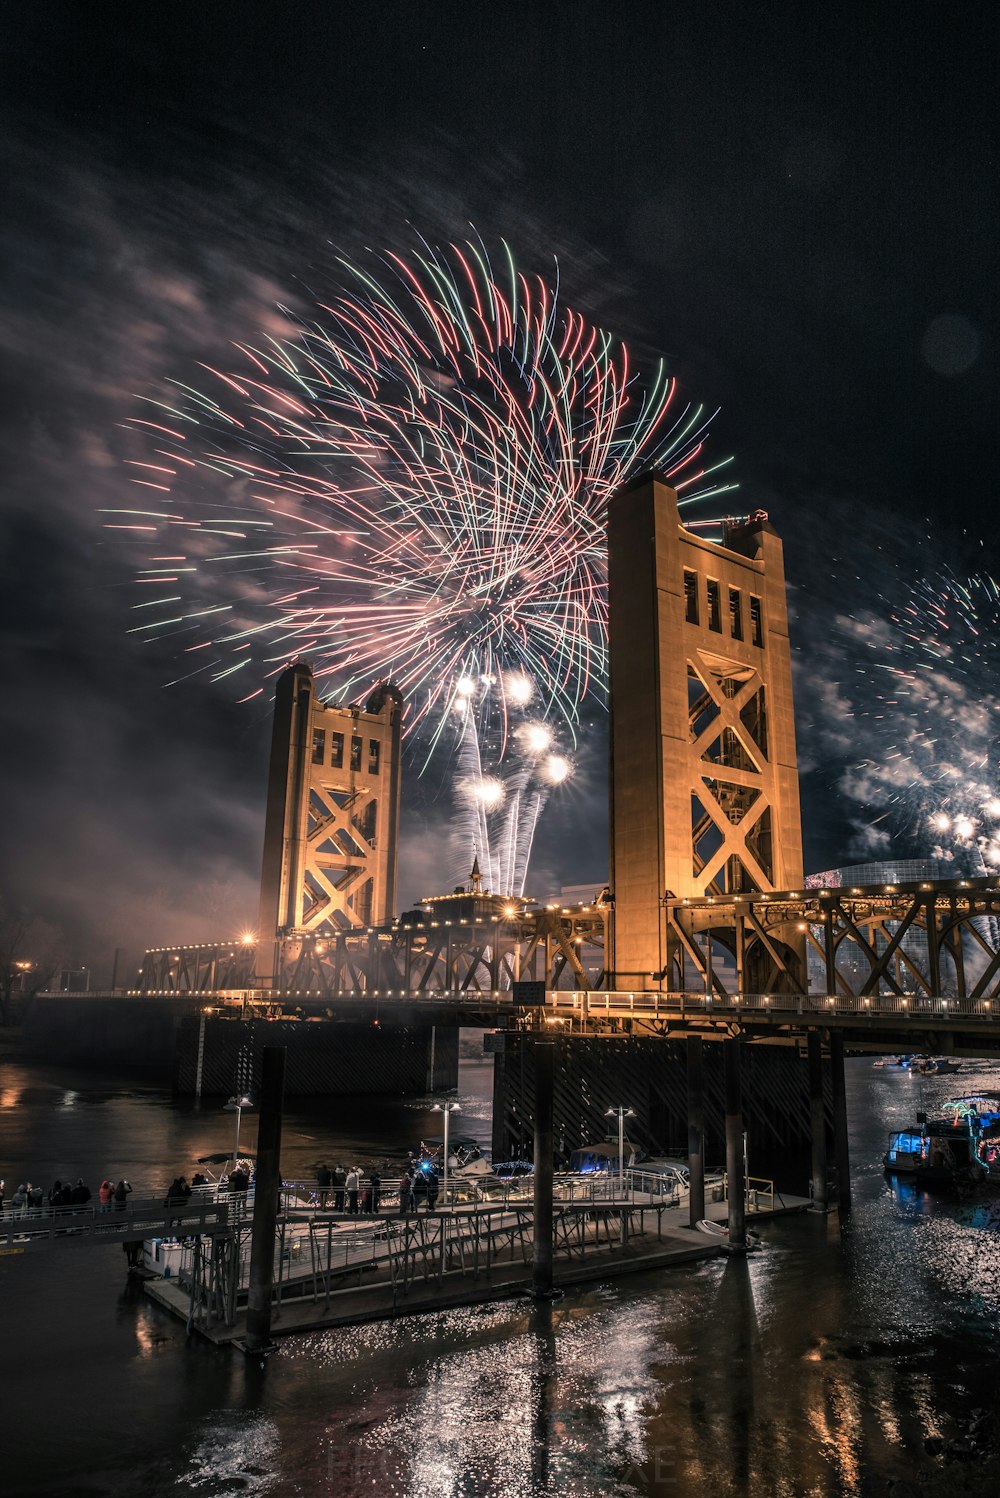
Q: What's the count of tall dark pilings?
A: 6